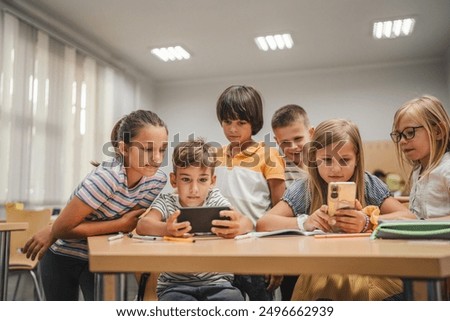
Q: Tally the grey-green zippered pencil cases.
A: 1